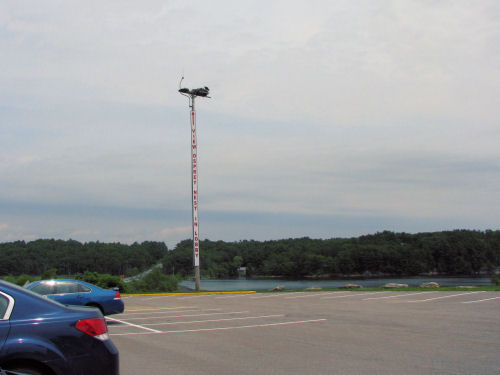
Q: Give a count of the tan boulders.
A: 6